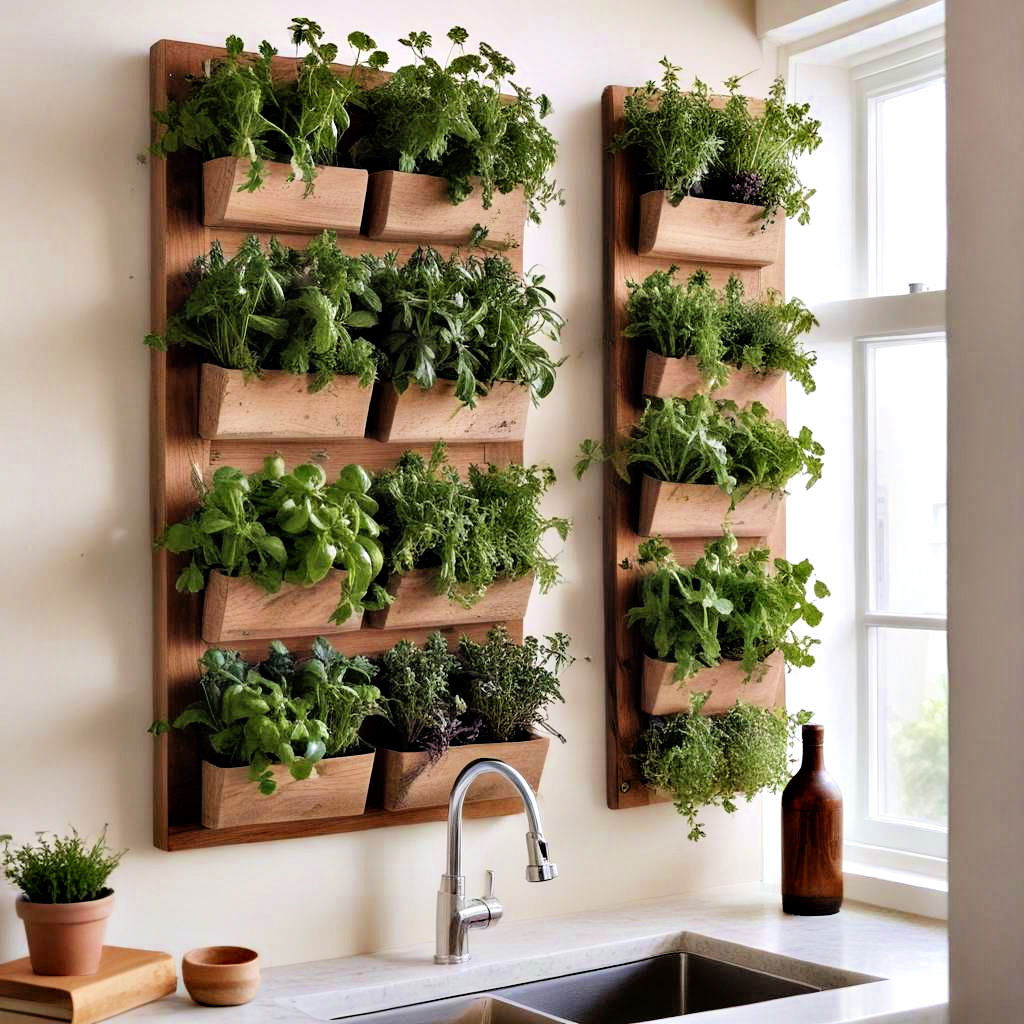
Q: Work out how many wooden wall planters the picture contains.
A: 12